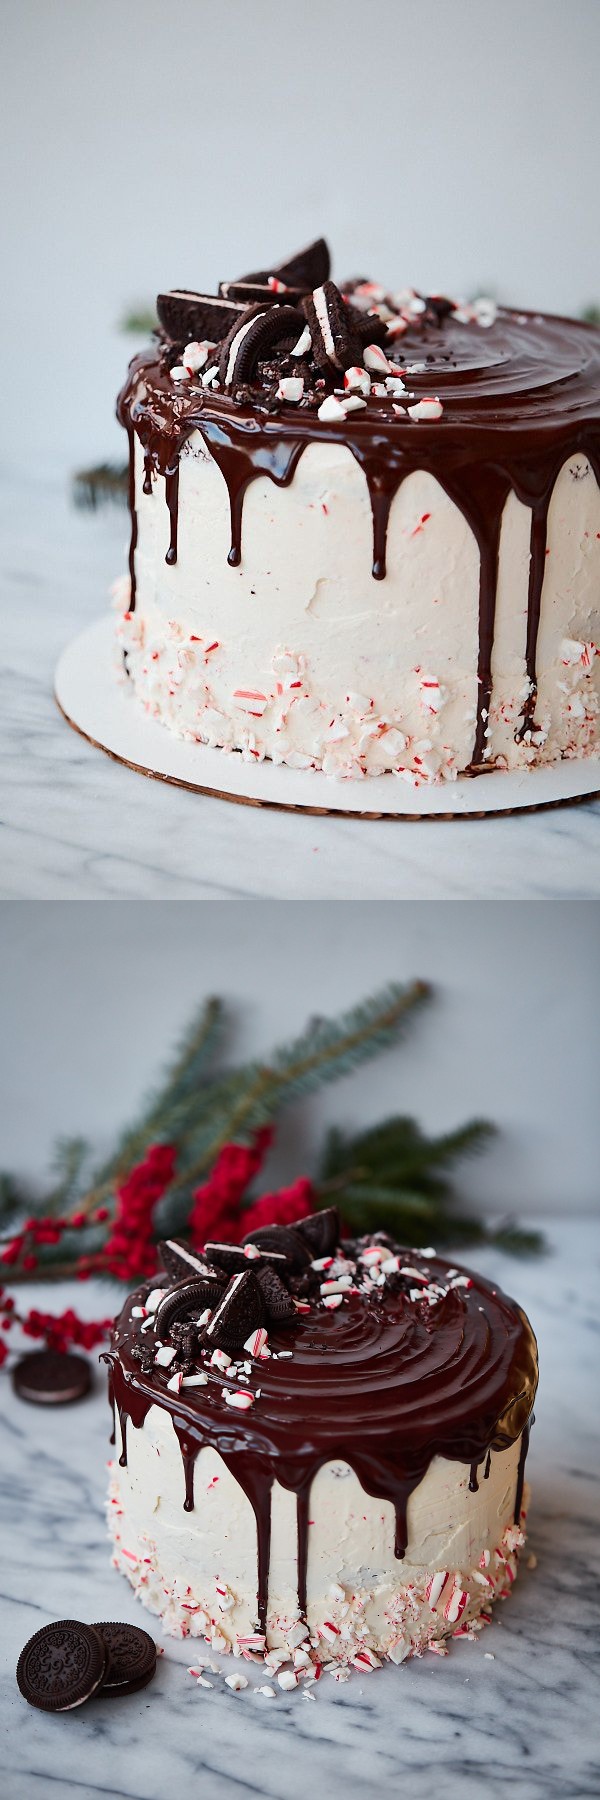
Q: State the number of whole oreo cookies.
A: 3